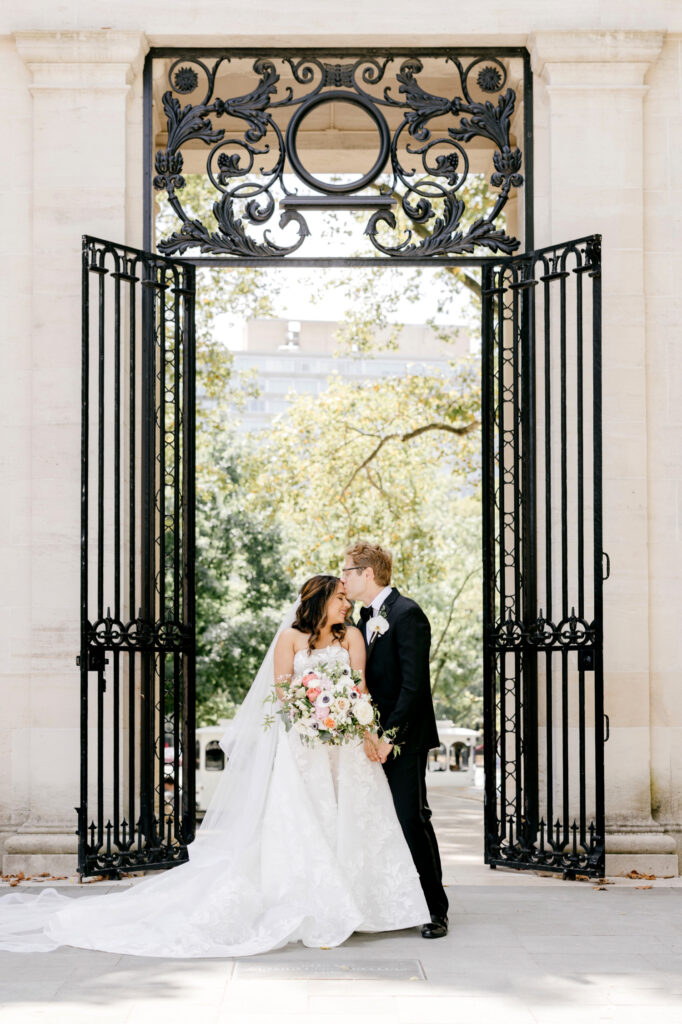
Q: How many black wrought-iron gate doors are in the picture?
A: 2